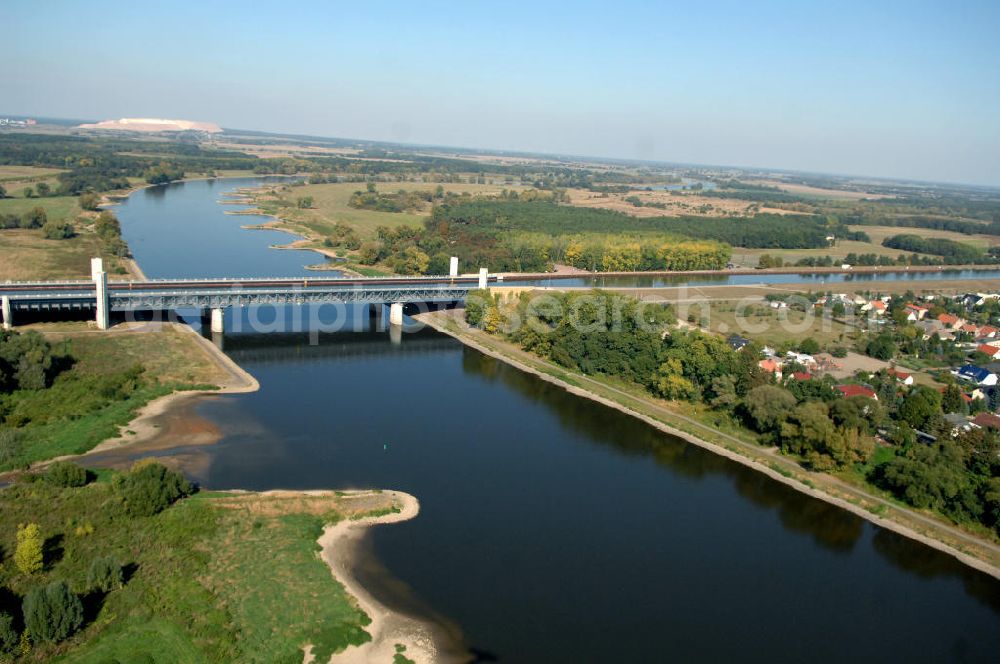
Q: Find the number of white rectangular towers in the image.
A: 4